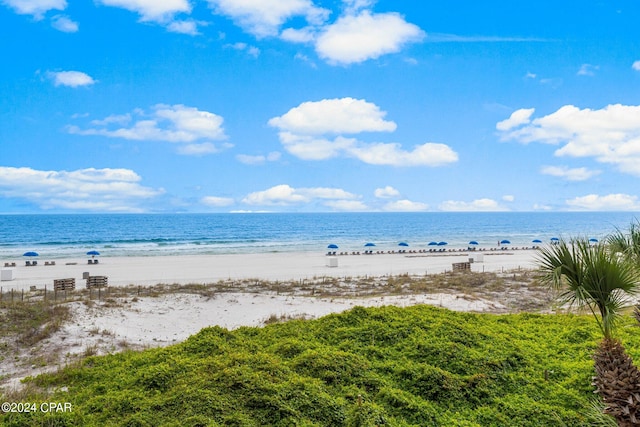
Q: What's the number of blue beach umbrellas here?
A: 12